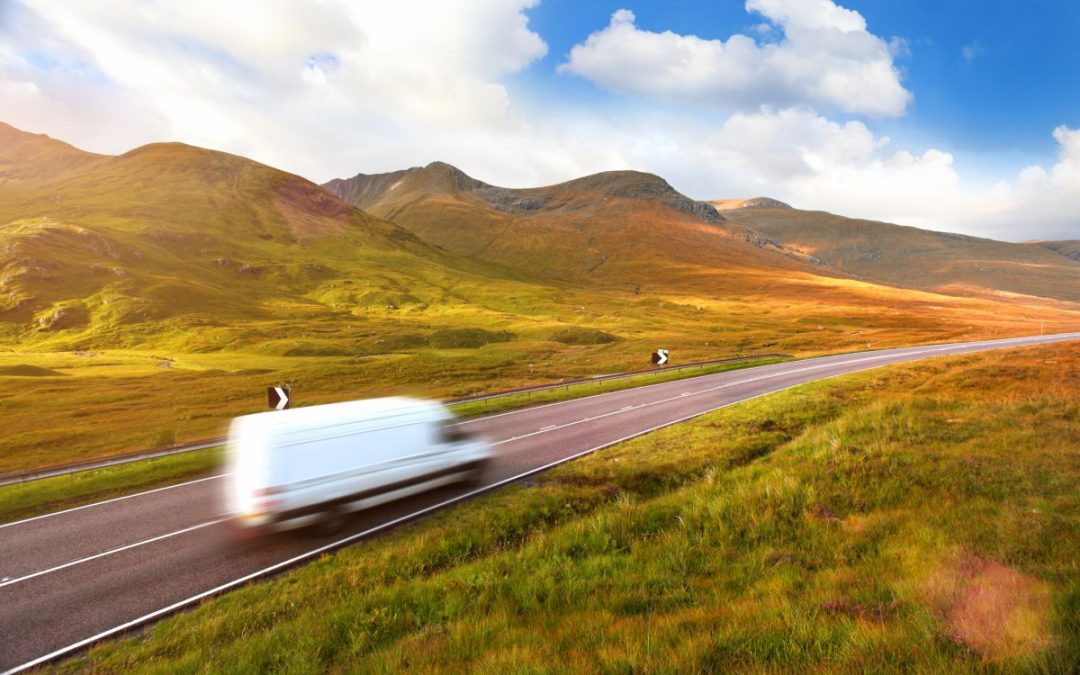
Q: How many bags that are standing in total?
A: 0